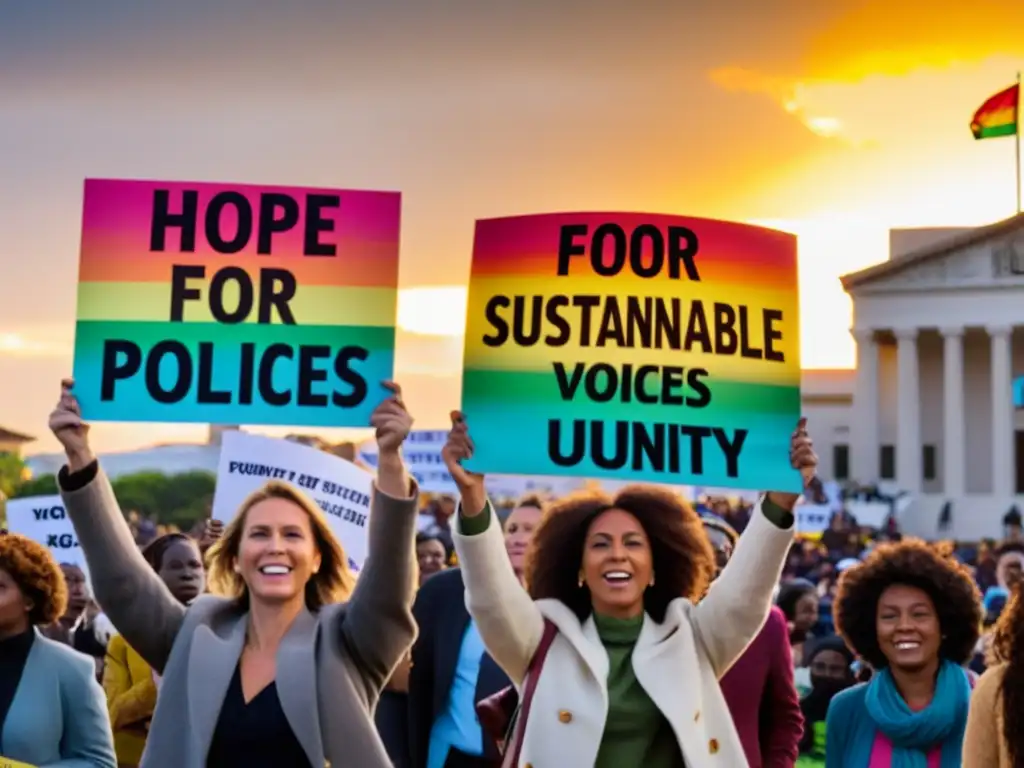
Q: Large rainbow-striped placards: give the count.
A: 2